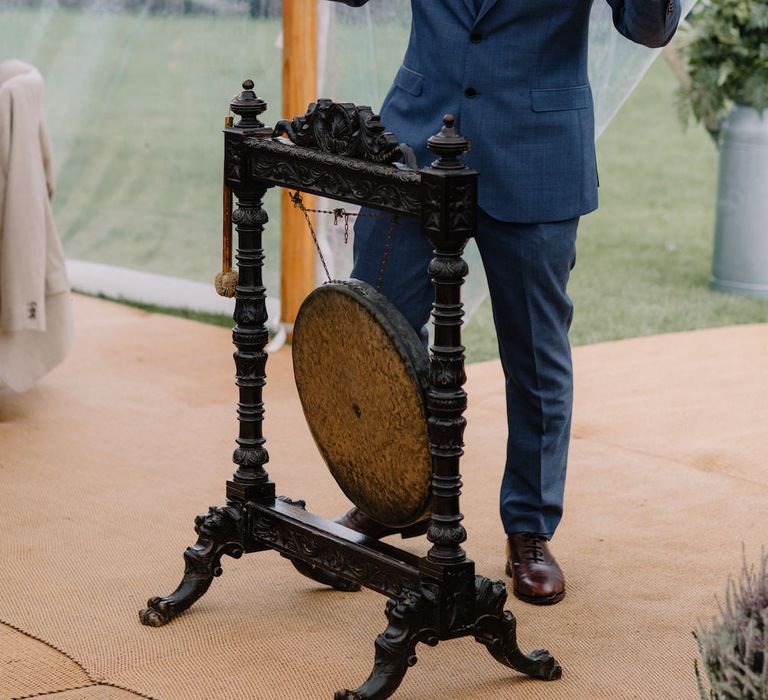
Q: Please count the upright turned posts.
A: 2